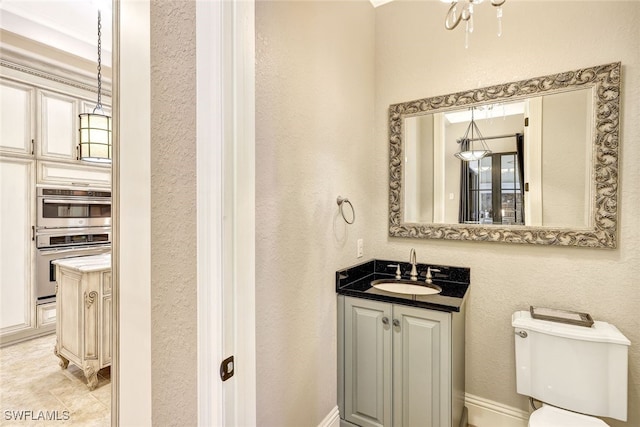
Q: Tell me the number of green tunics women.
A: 0